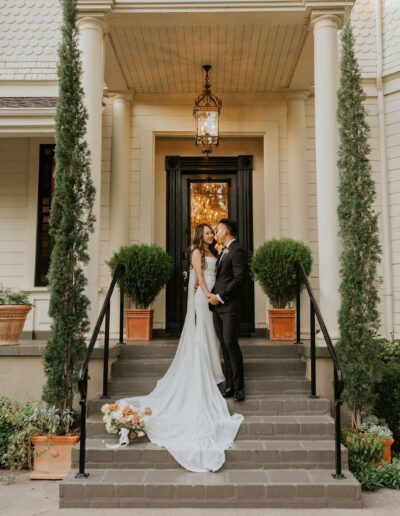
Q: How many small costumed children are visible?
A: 0